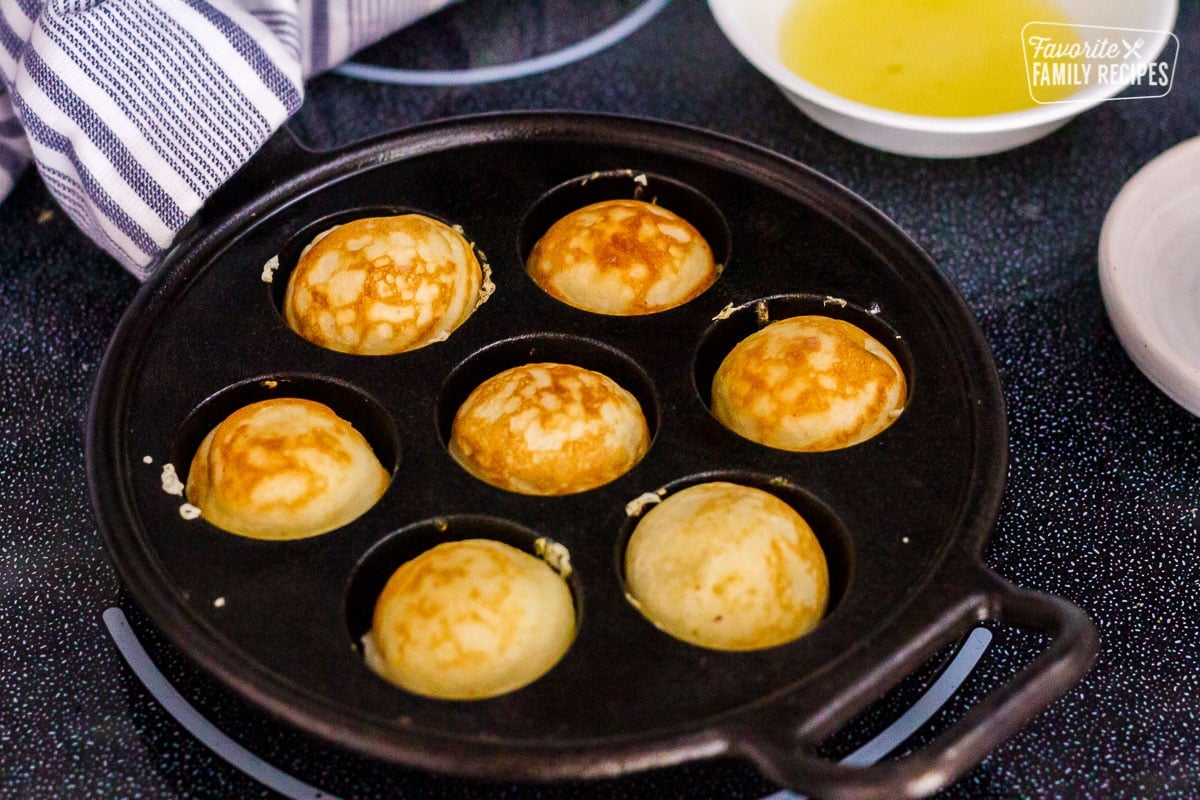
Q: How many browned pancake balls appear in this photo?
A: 7